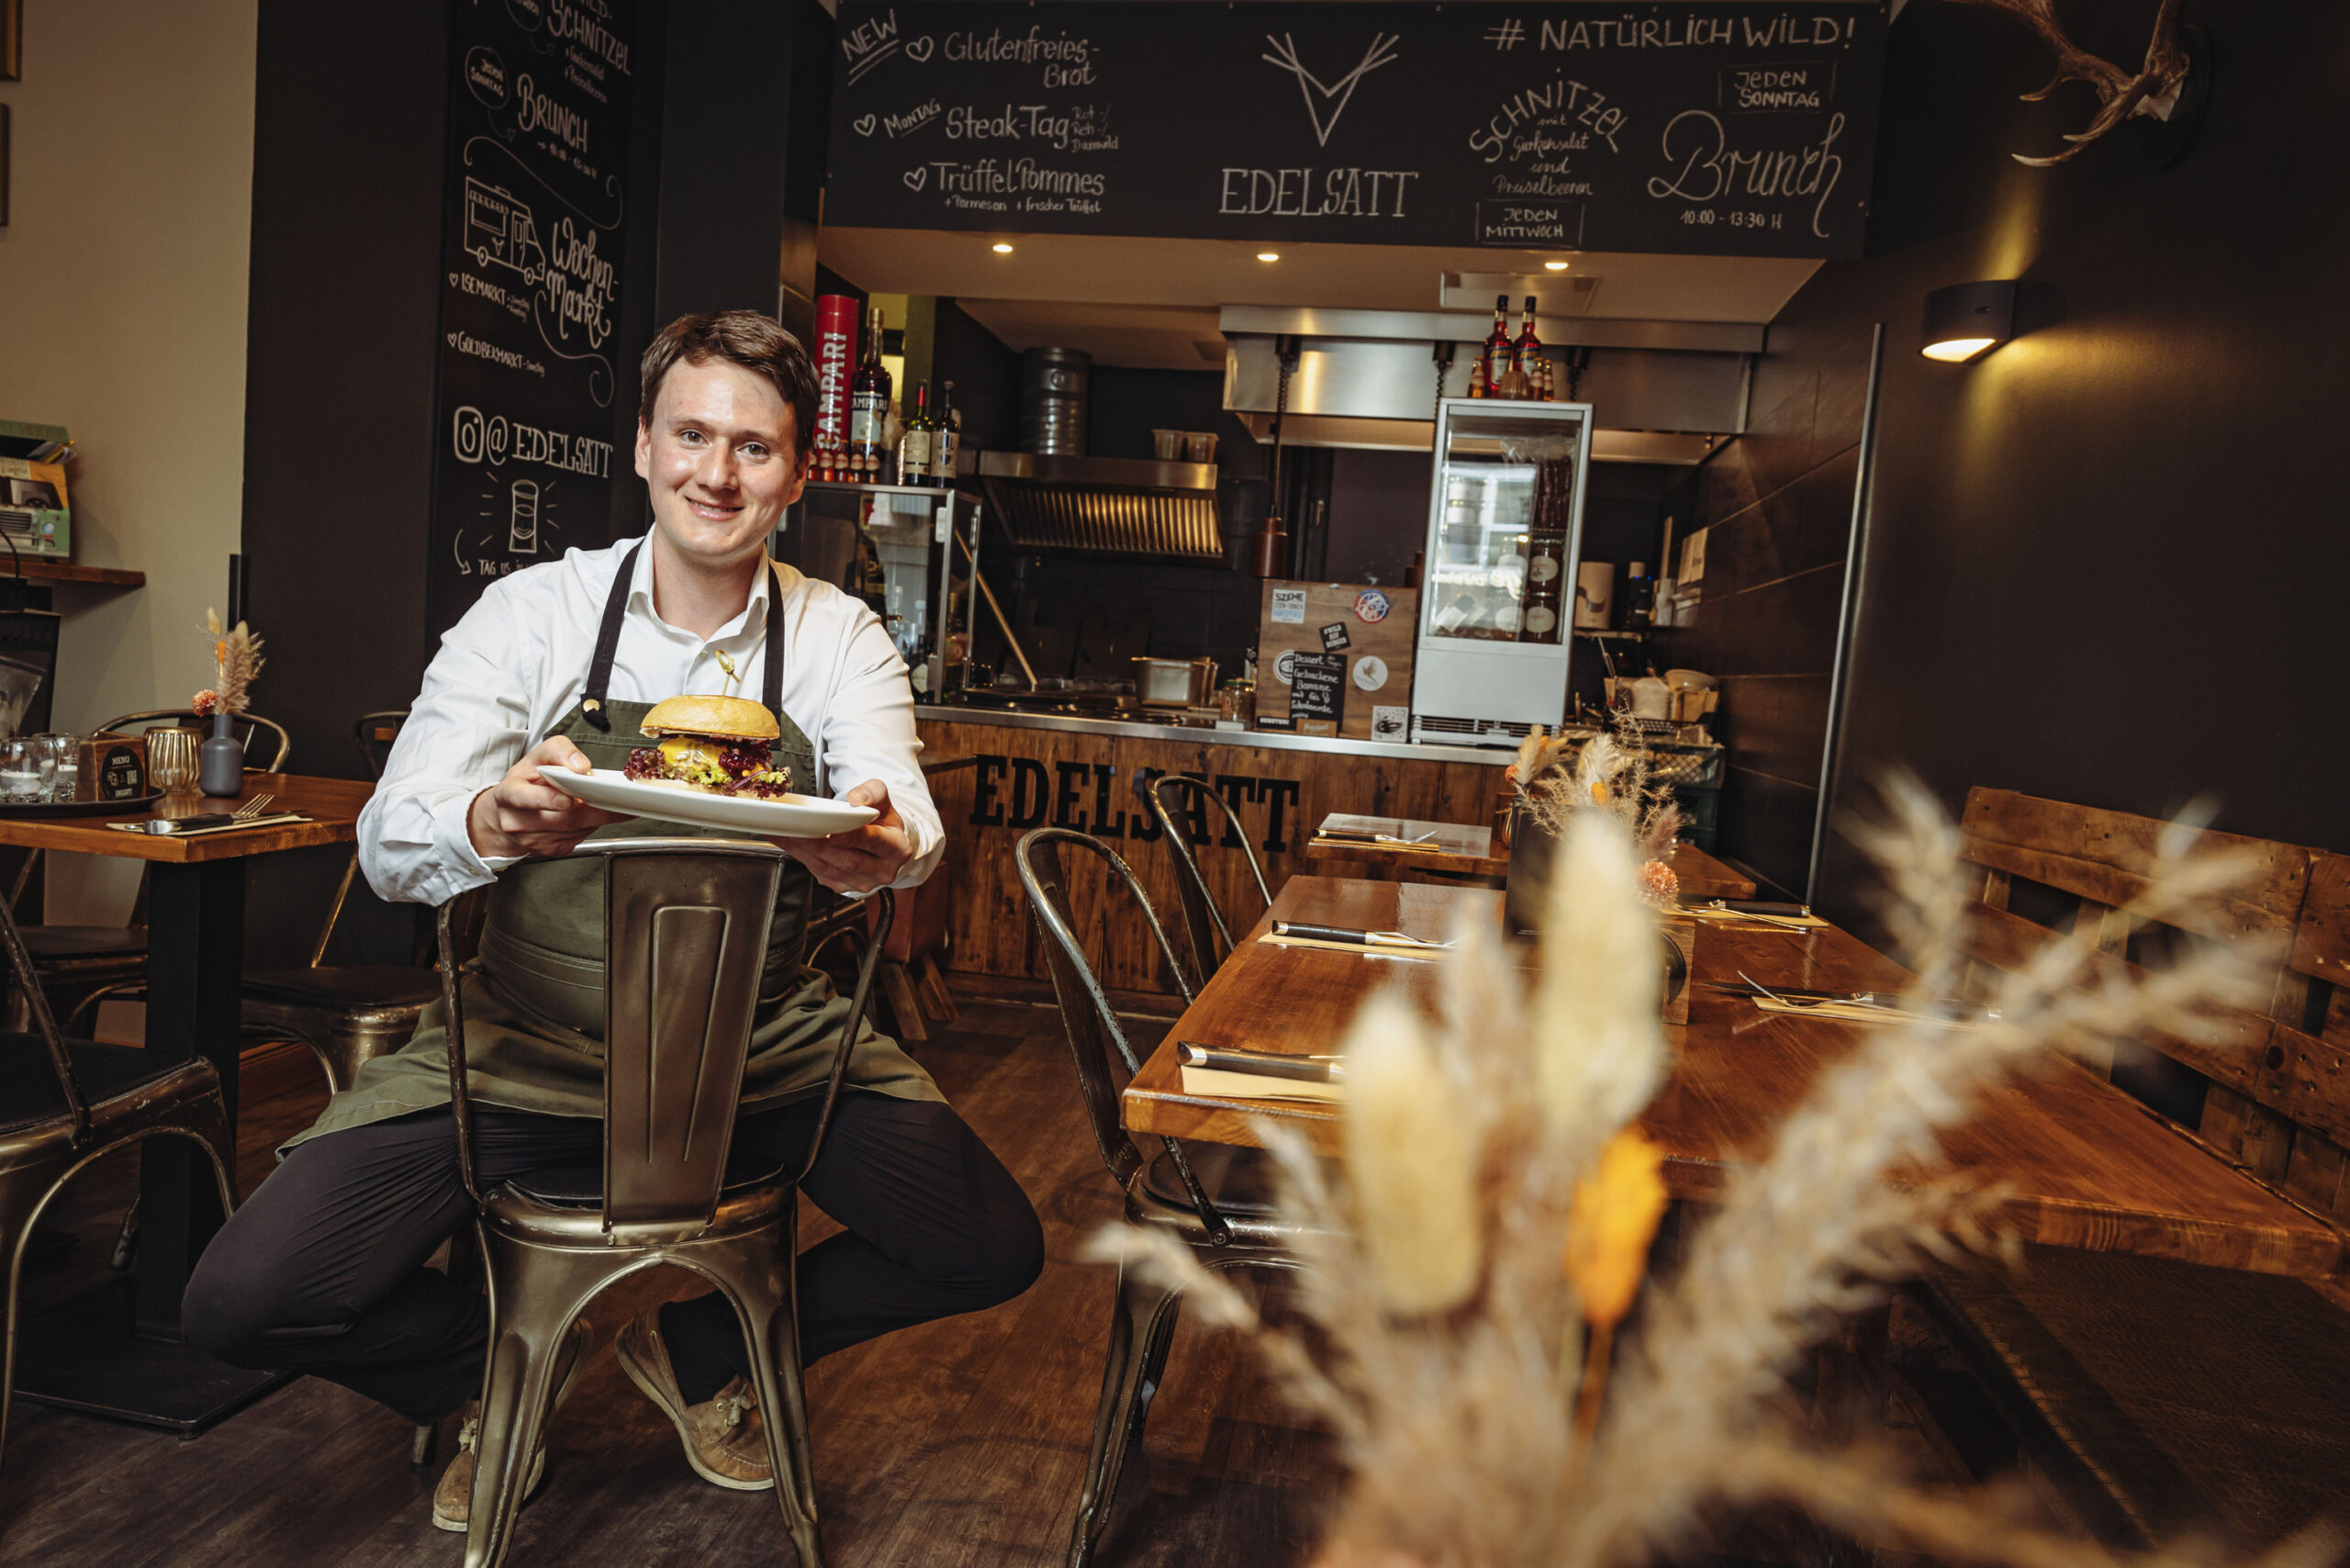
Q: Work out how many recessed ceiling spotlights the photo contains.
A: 3